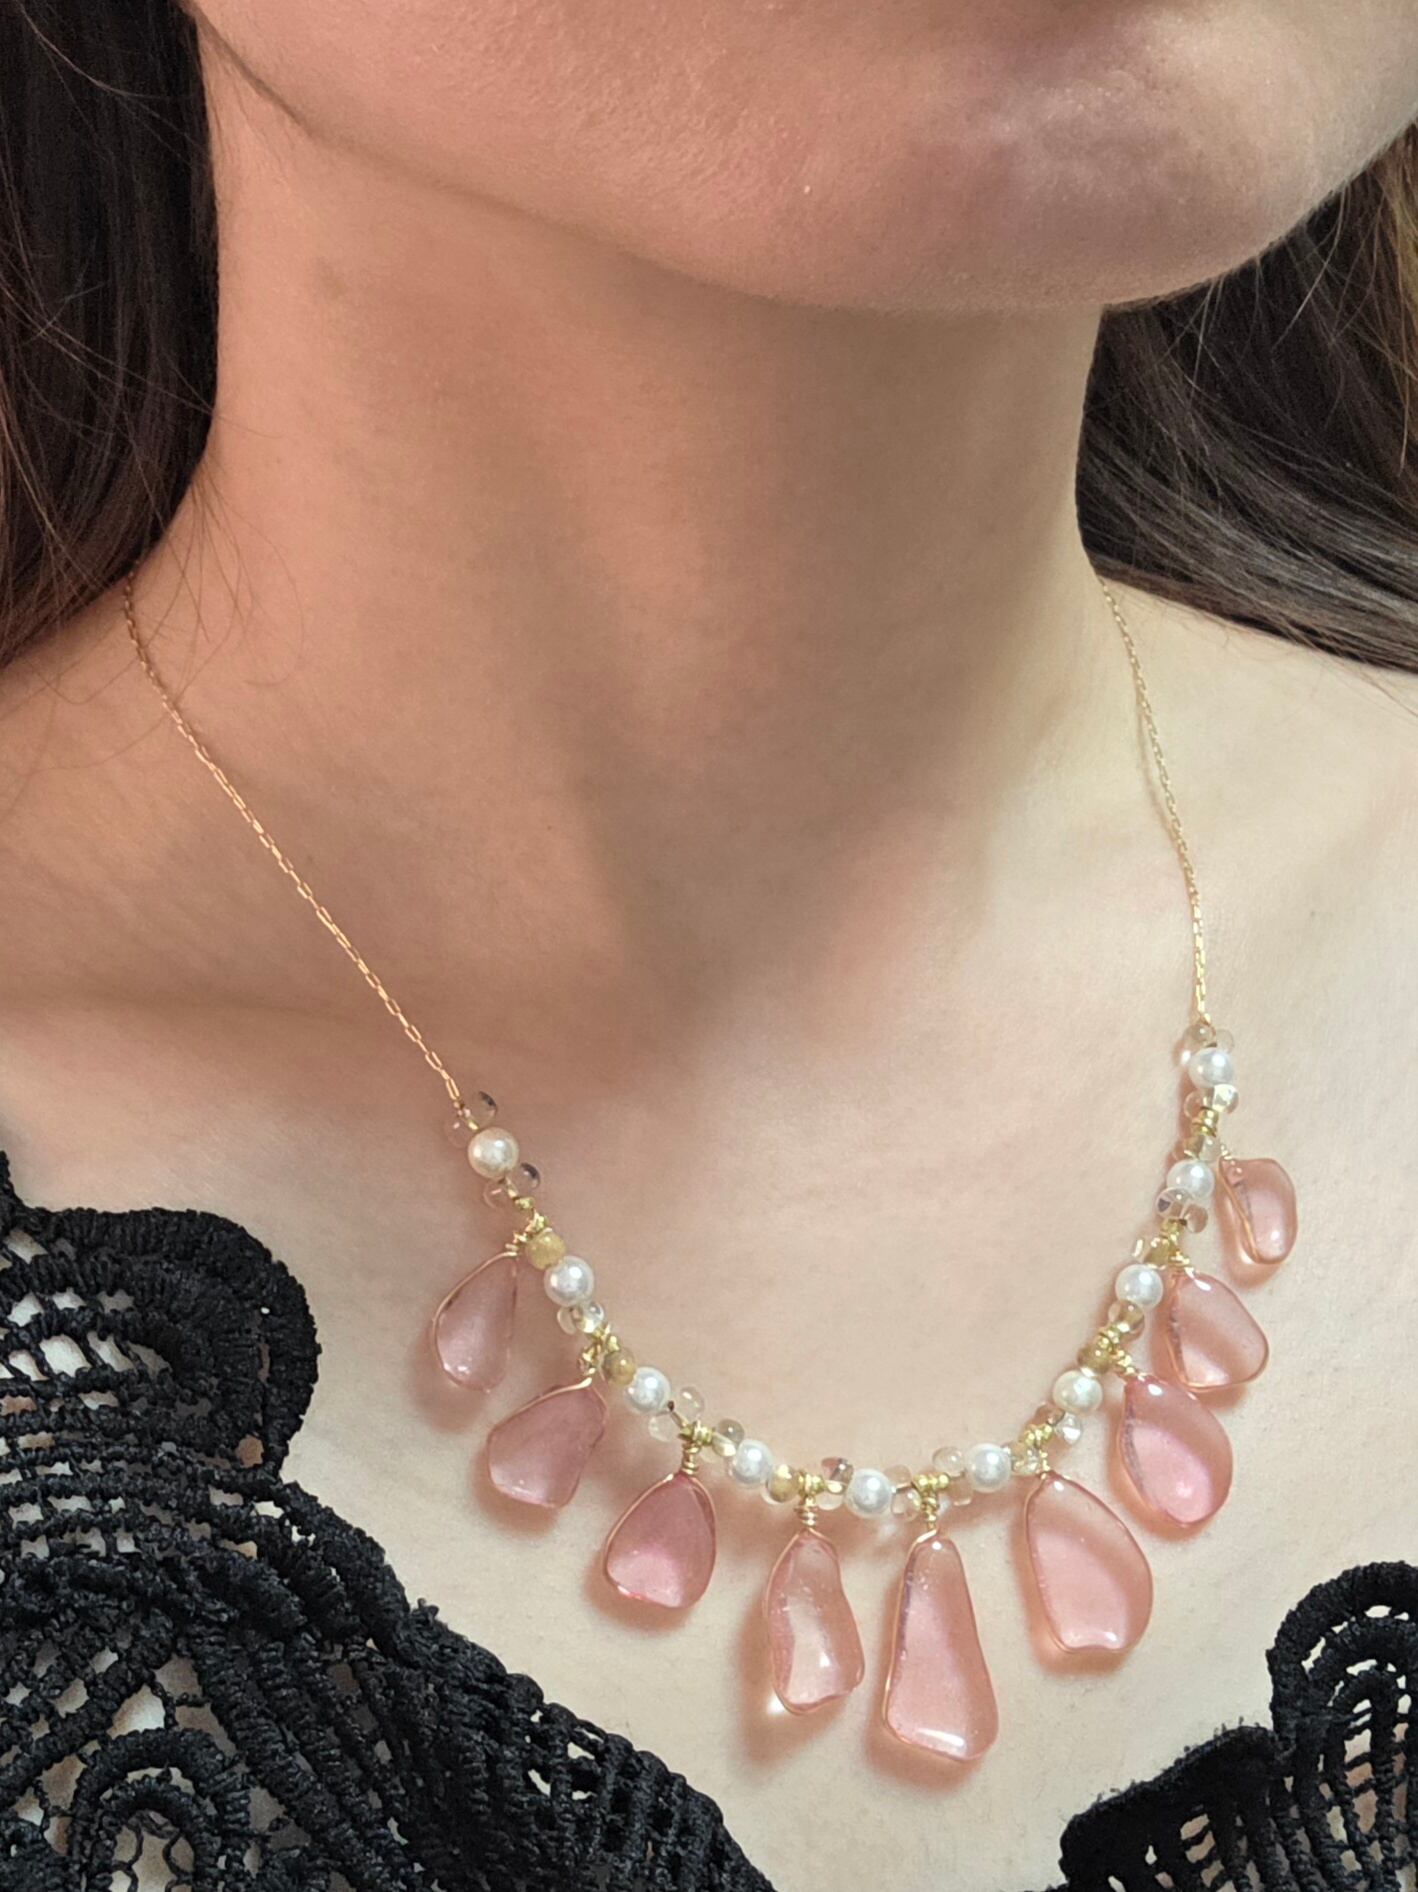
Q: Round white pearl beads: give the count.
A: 10